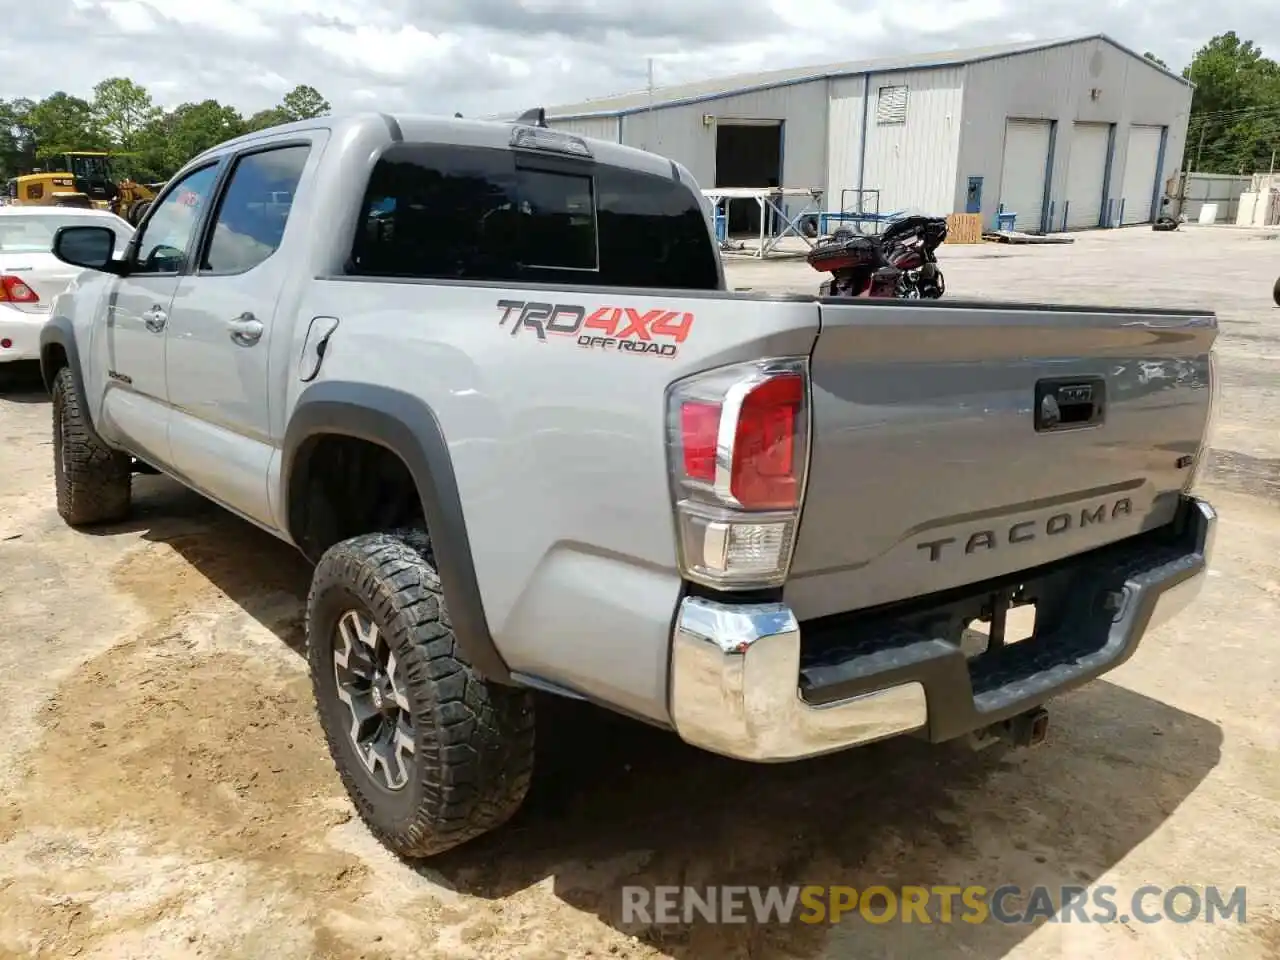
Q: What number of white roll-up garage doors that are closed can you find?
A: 3